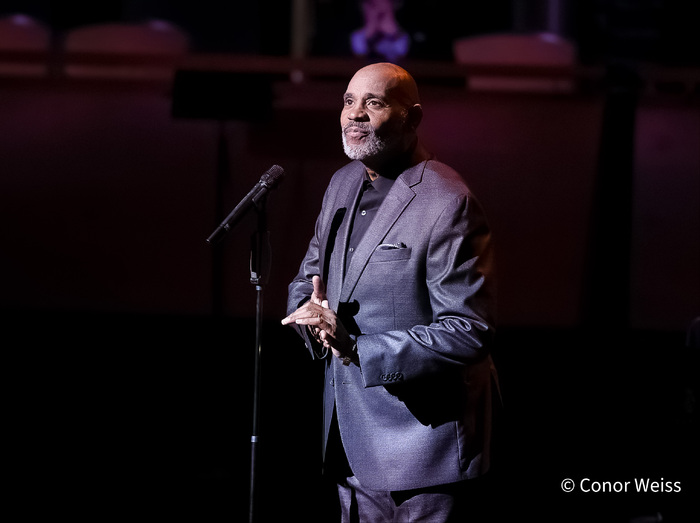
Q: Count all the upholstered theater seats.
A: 3